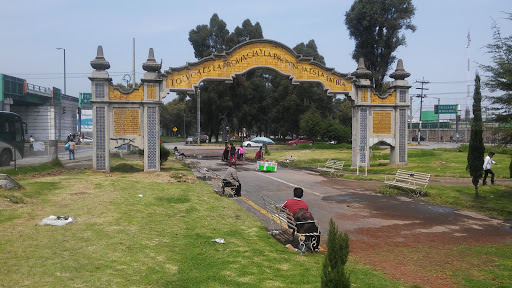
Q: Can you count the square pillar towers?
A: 4